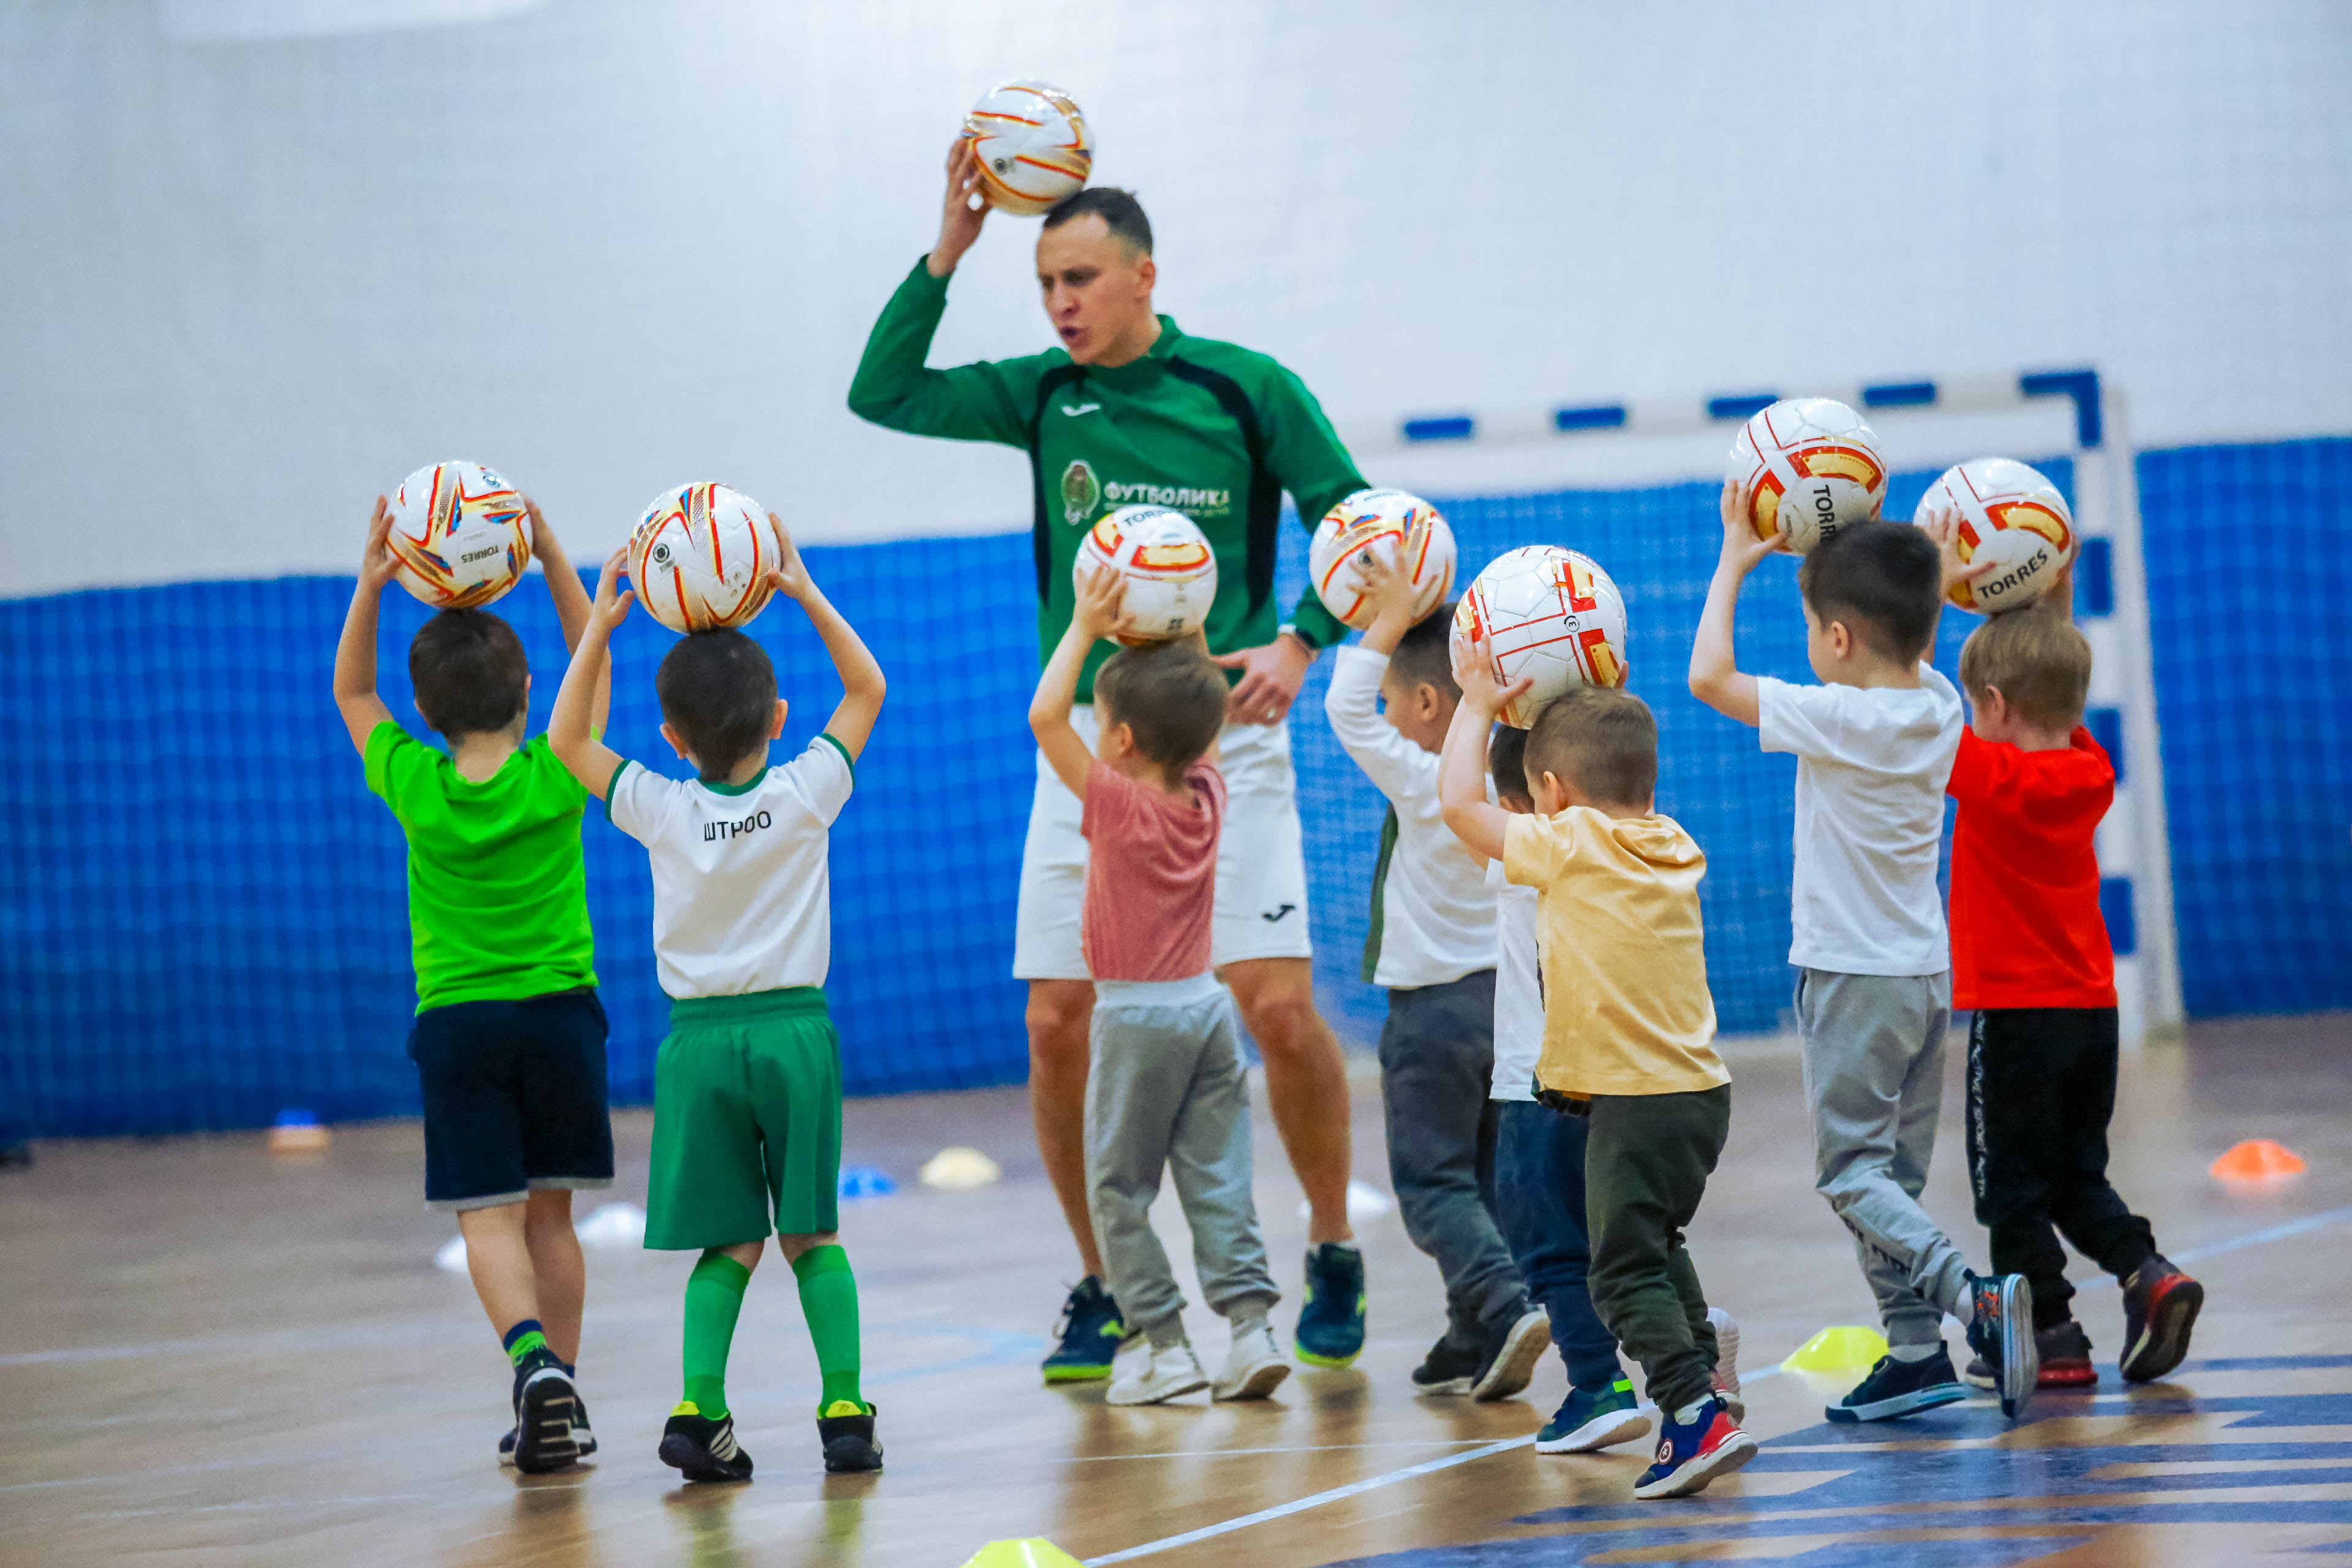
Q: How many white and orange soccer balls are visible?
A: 8